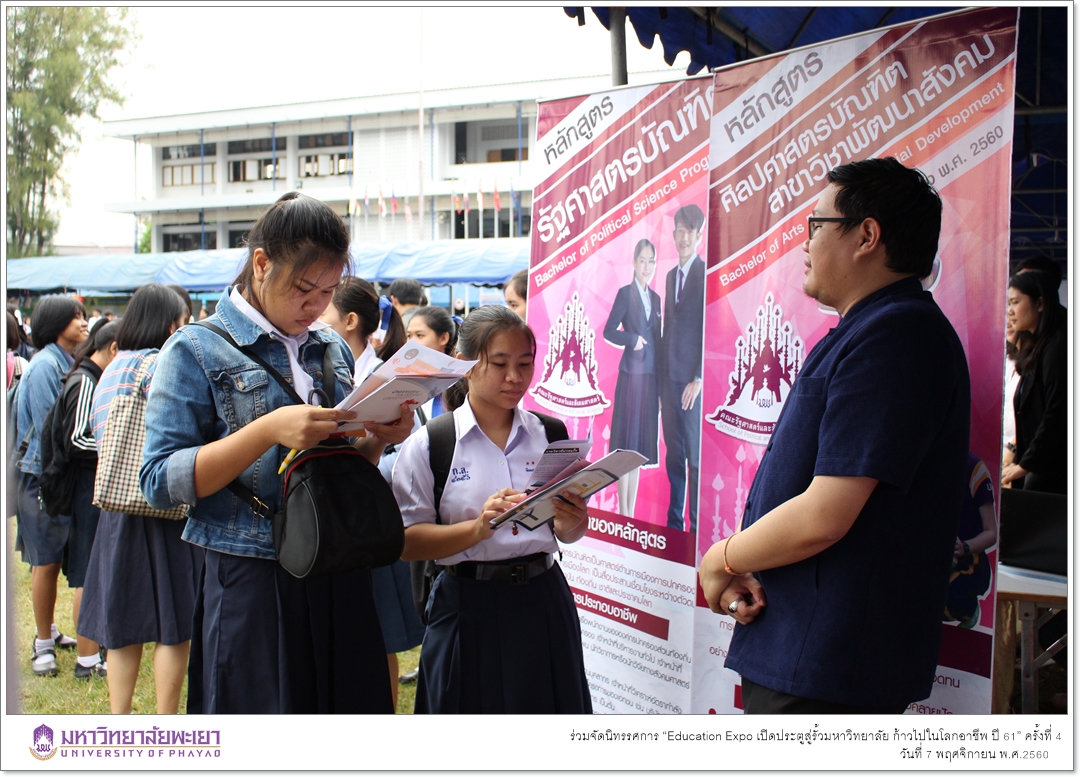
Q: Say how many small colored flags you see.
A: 10